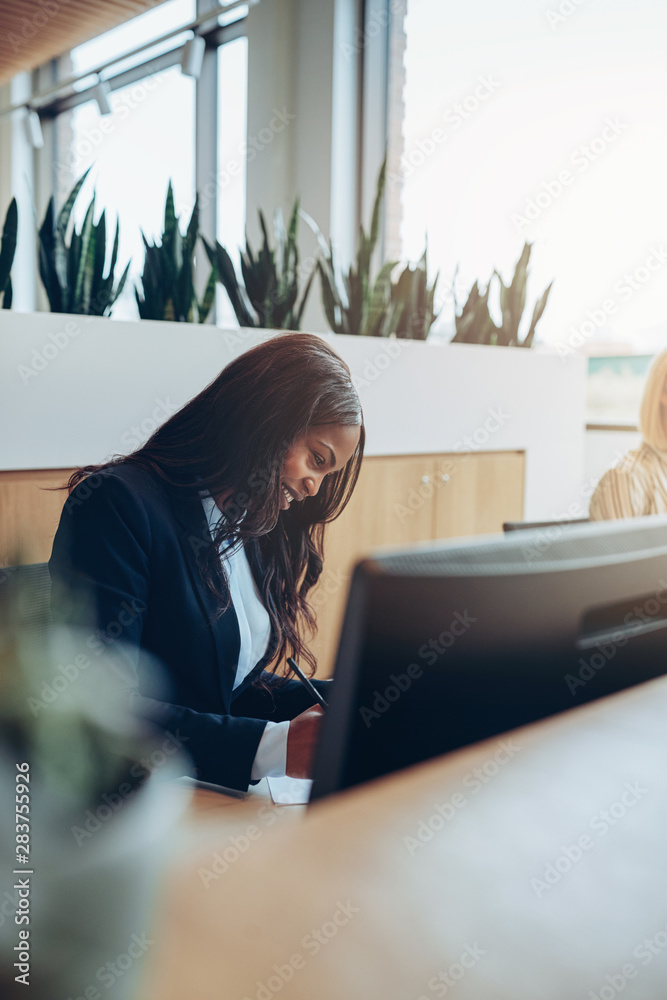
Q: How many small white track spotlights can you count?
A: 3